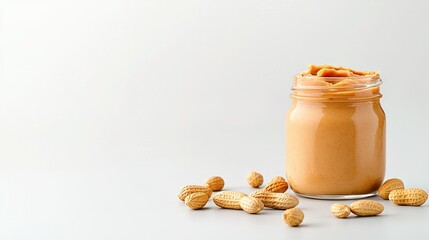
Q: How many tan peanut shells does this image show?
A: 13